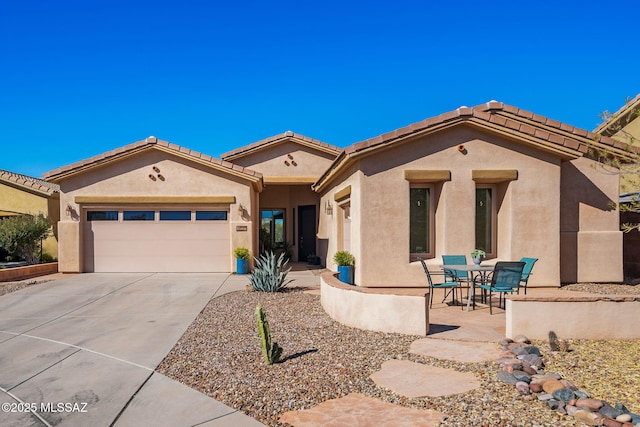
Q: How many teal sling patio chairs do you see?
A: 4